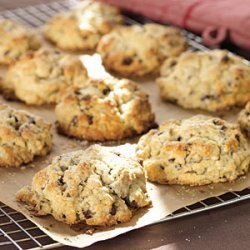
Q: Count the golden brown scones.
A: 10